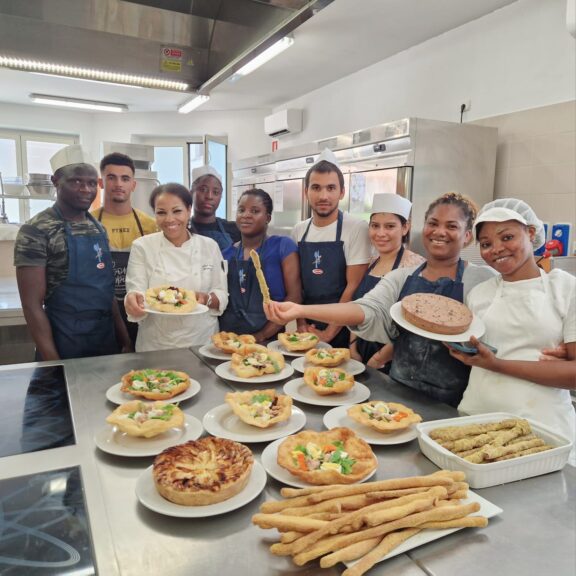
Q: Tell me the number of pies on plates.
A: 2